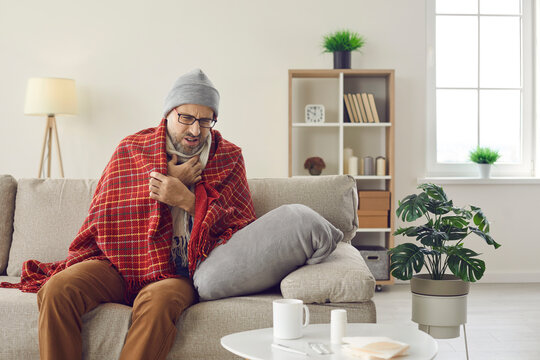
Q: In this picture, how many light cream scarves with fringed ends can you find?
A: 1